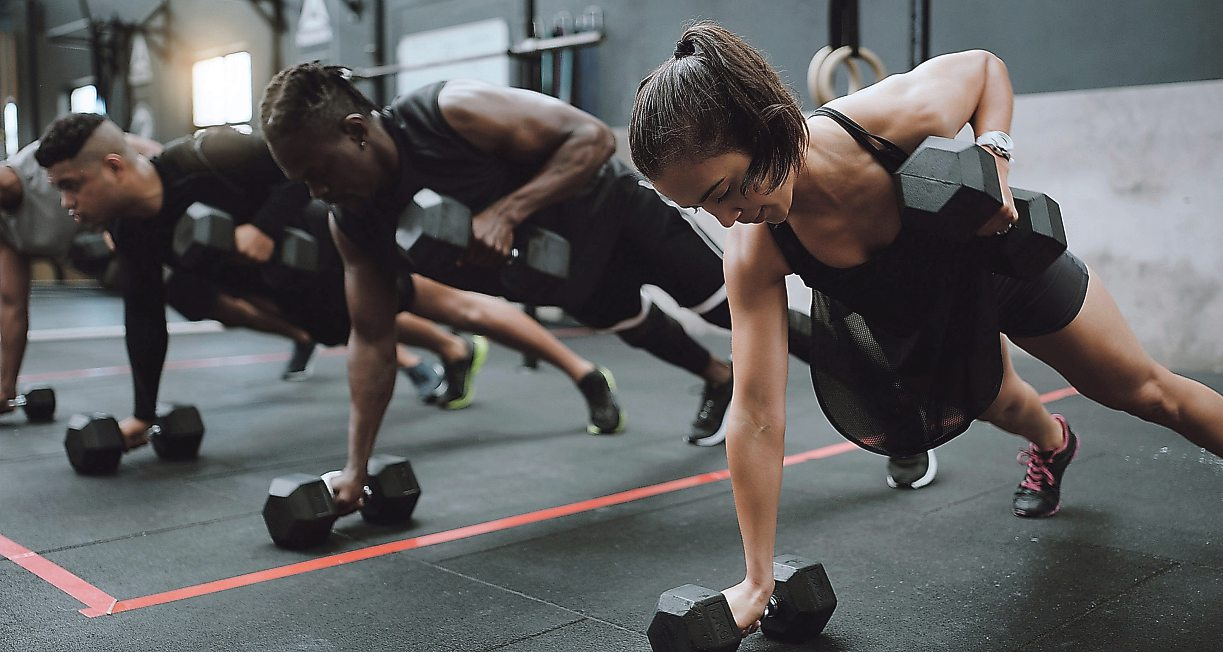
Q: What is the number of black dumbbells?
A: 8